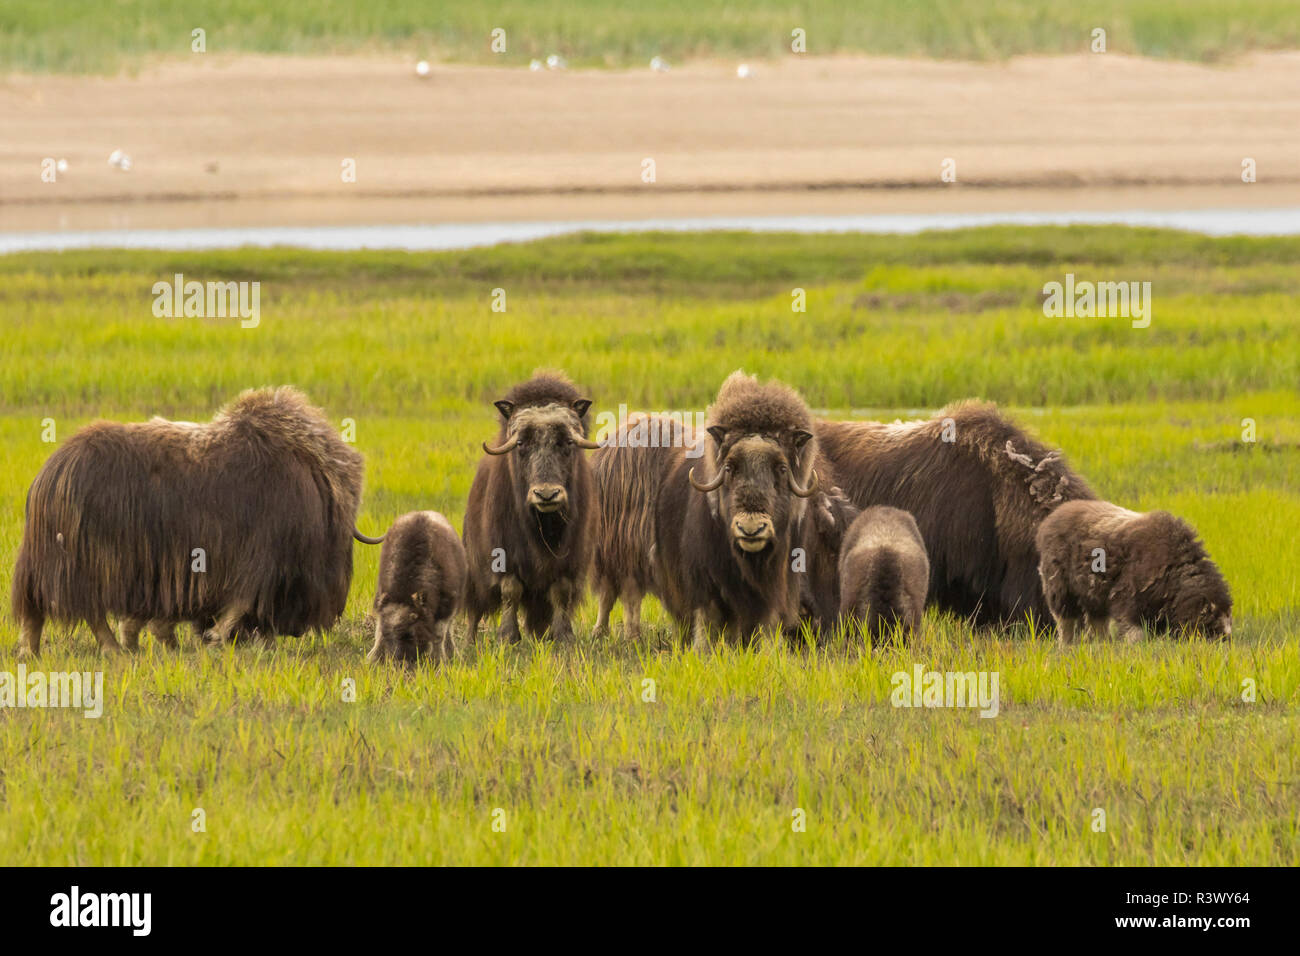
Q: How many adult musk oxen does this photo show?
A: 5